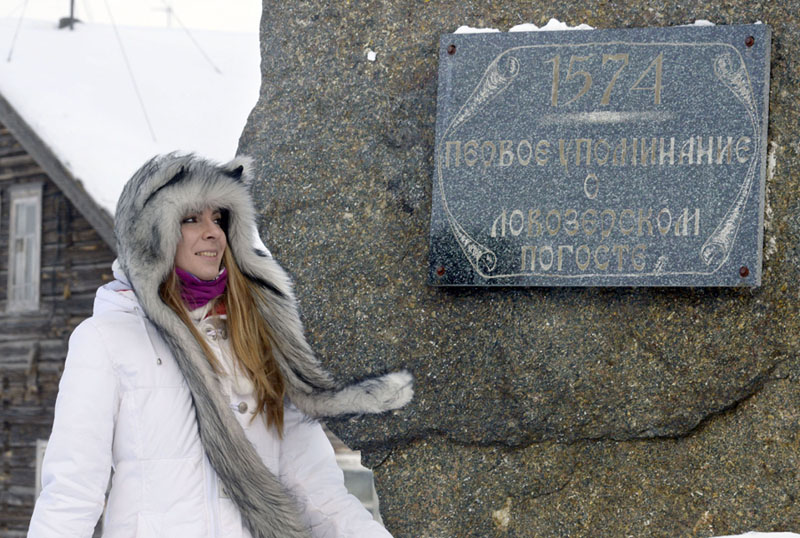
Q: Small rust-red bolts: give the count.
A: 4